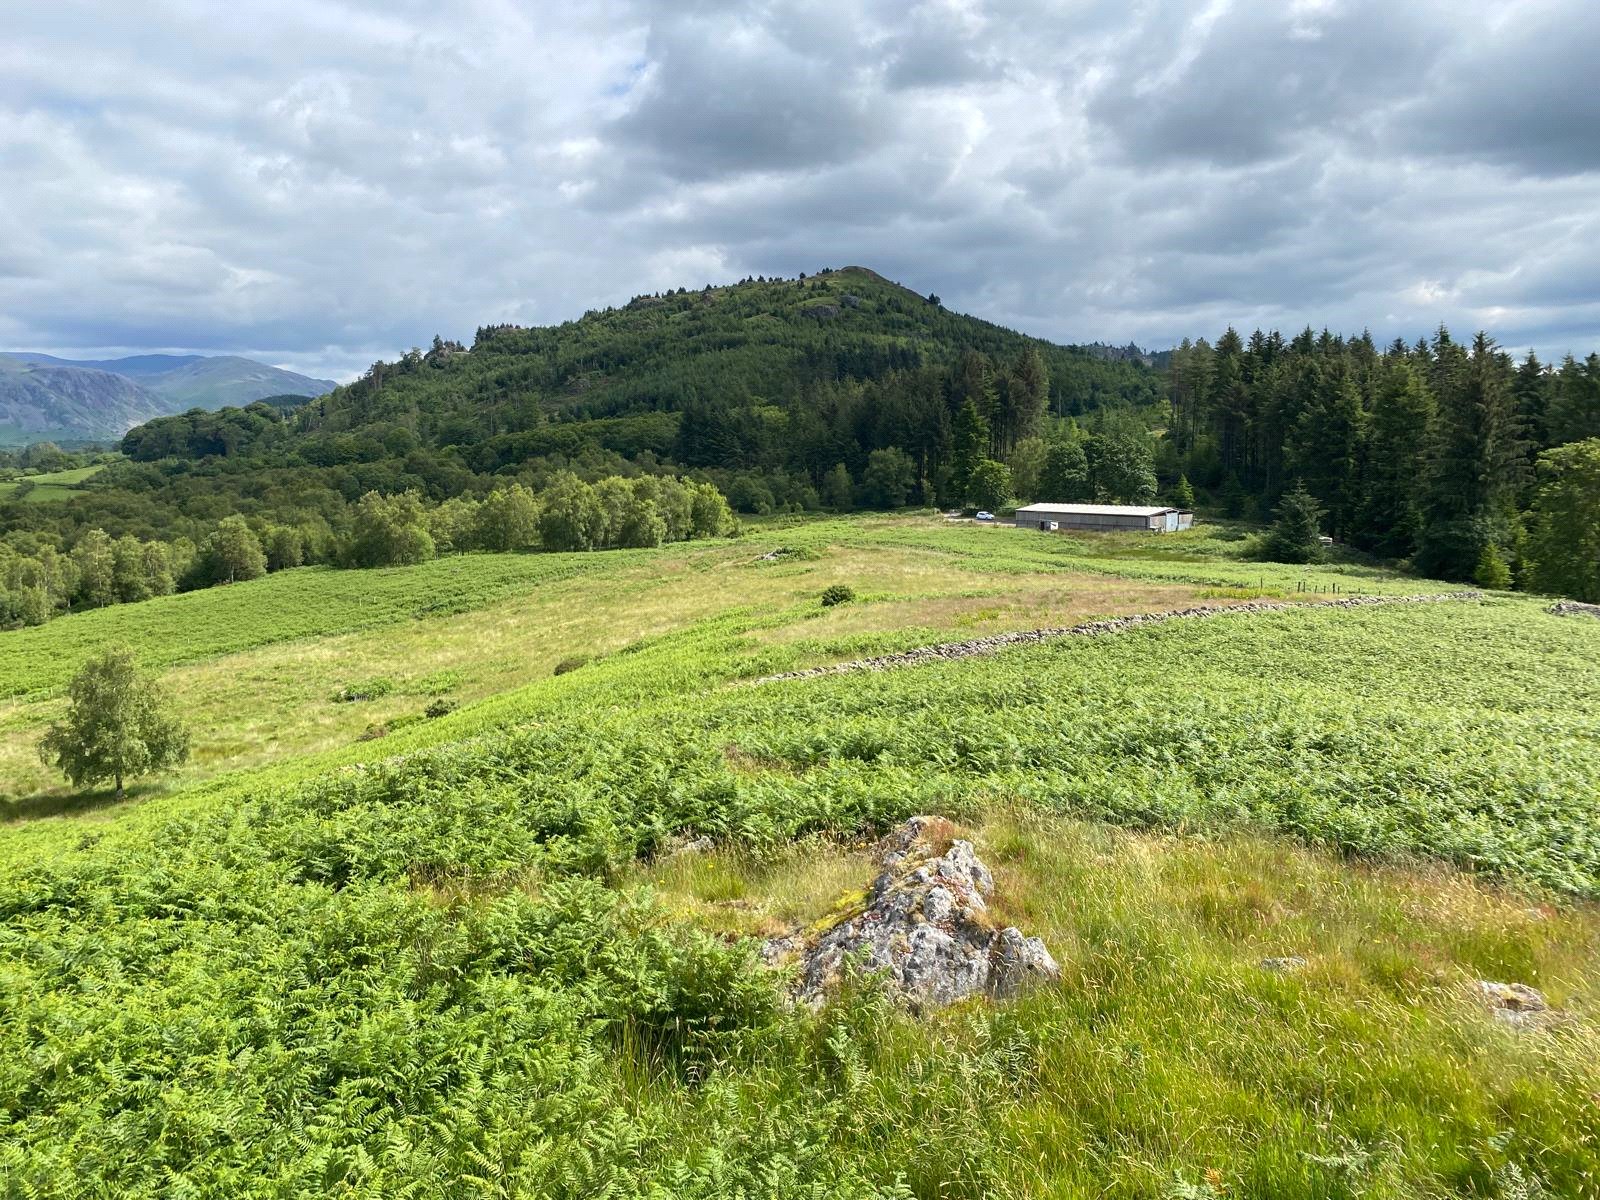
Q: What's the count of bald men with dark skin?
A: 0